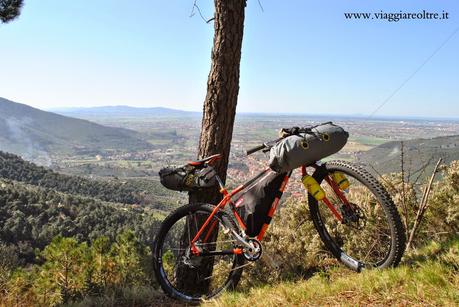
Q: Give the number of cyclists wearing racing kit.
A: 0